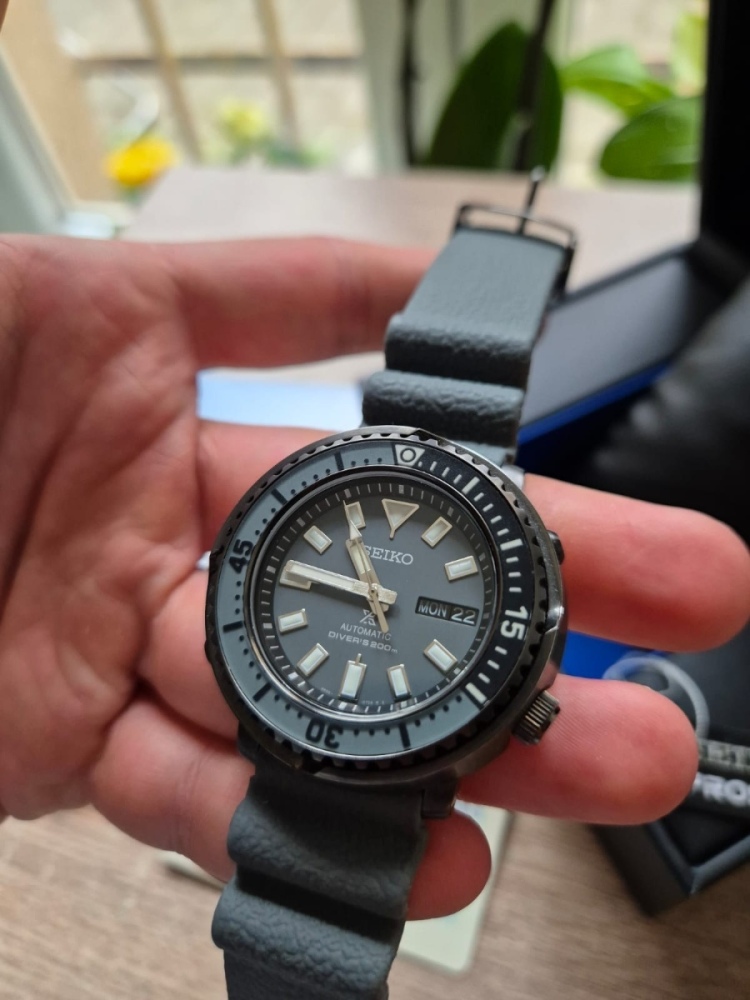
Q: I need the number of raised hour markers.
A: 11